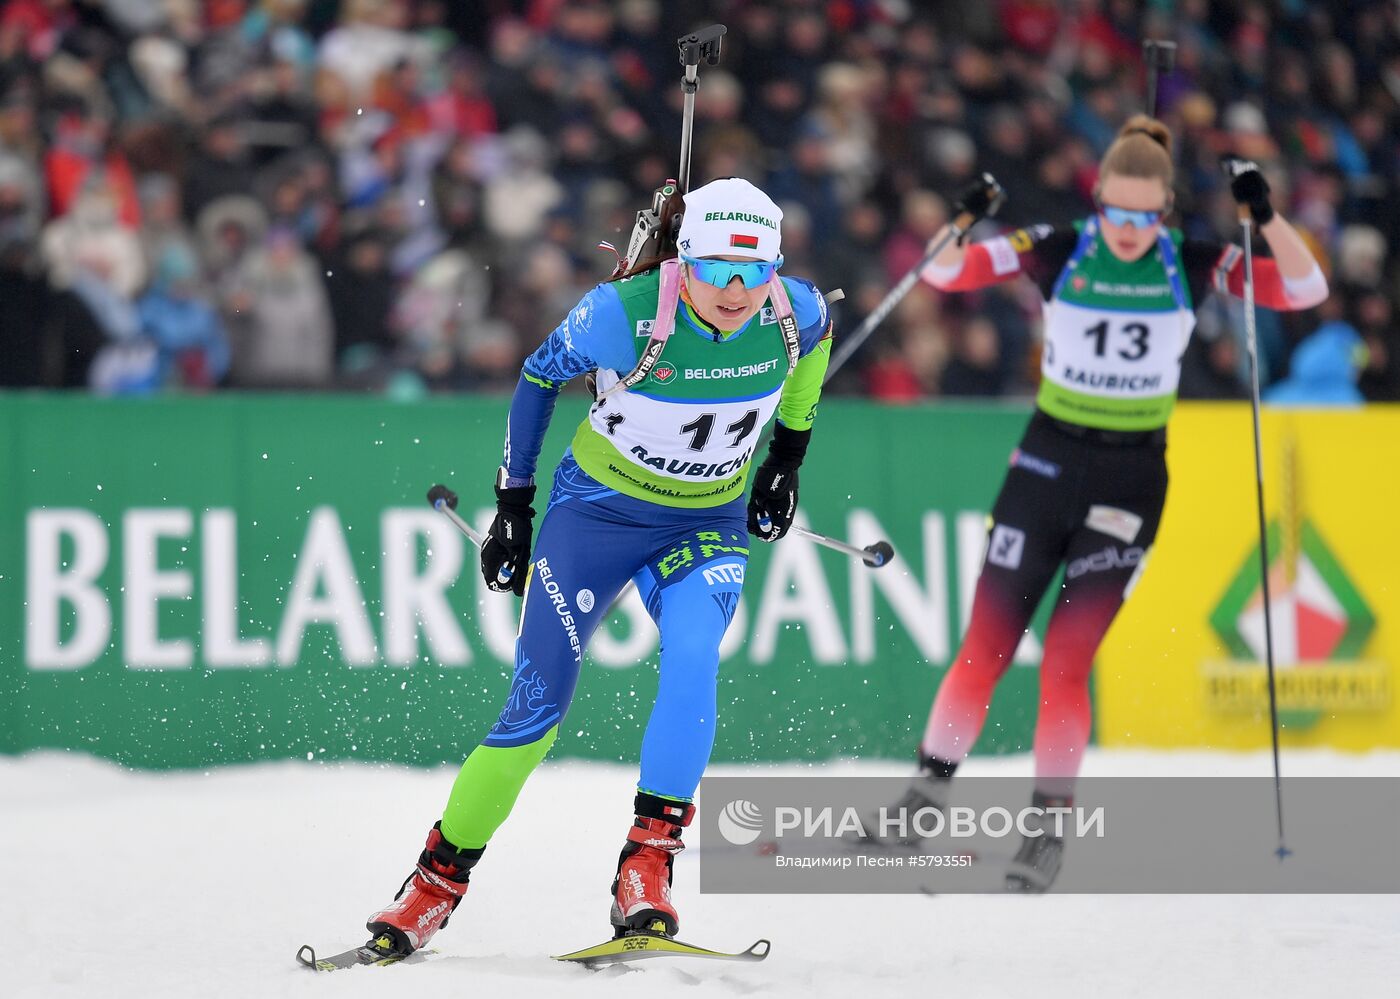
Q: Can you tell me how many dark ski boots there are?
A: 2